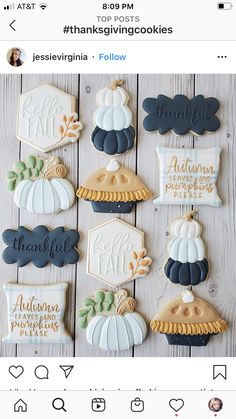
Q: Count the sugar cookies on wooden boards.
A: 12